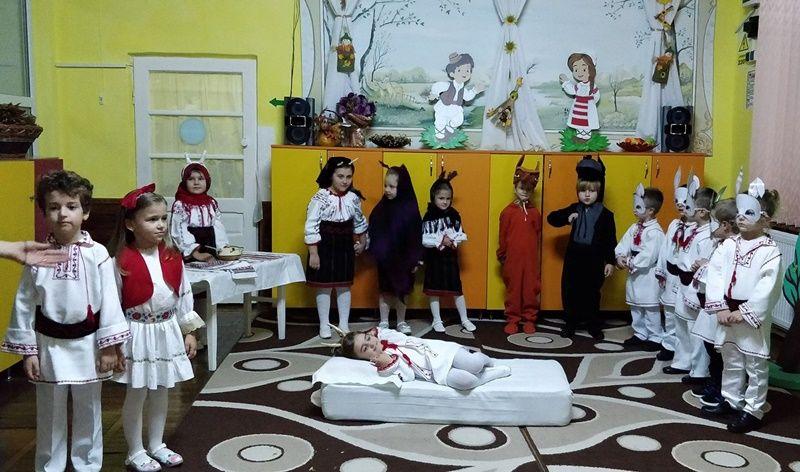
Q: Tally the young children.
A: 14